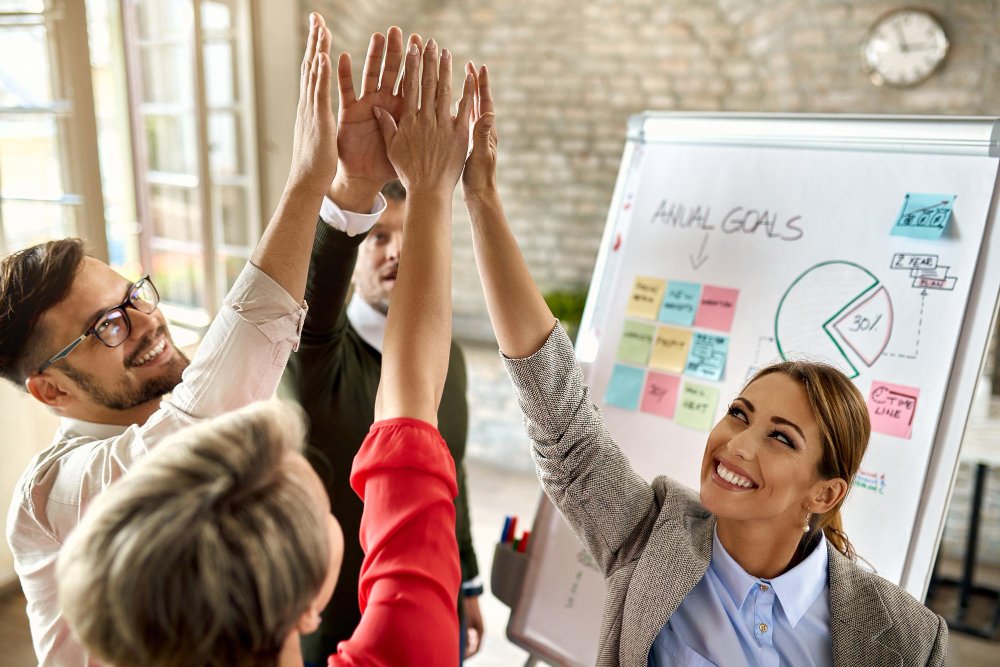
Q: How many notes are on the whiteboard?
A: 11